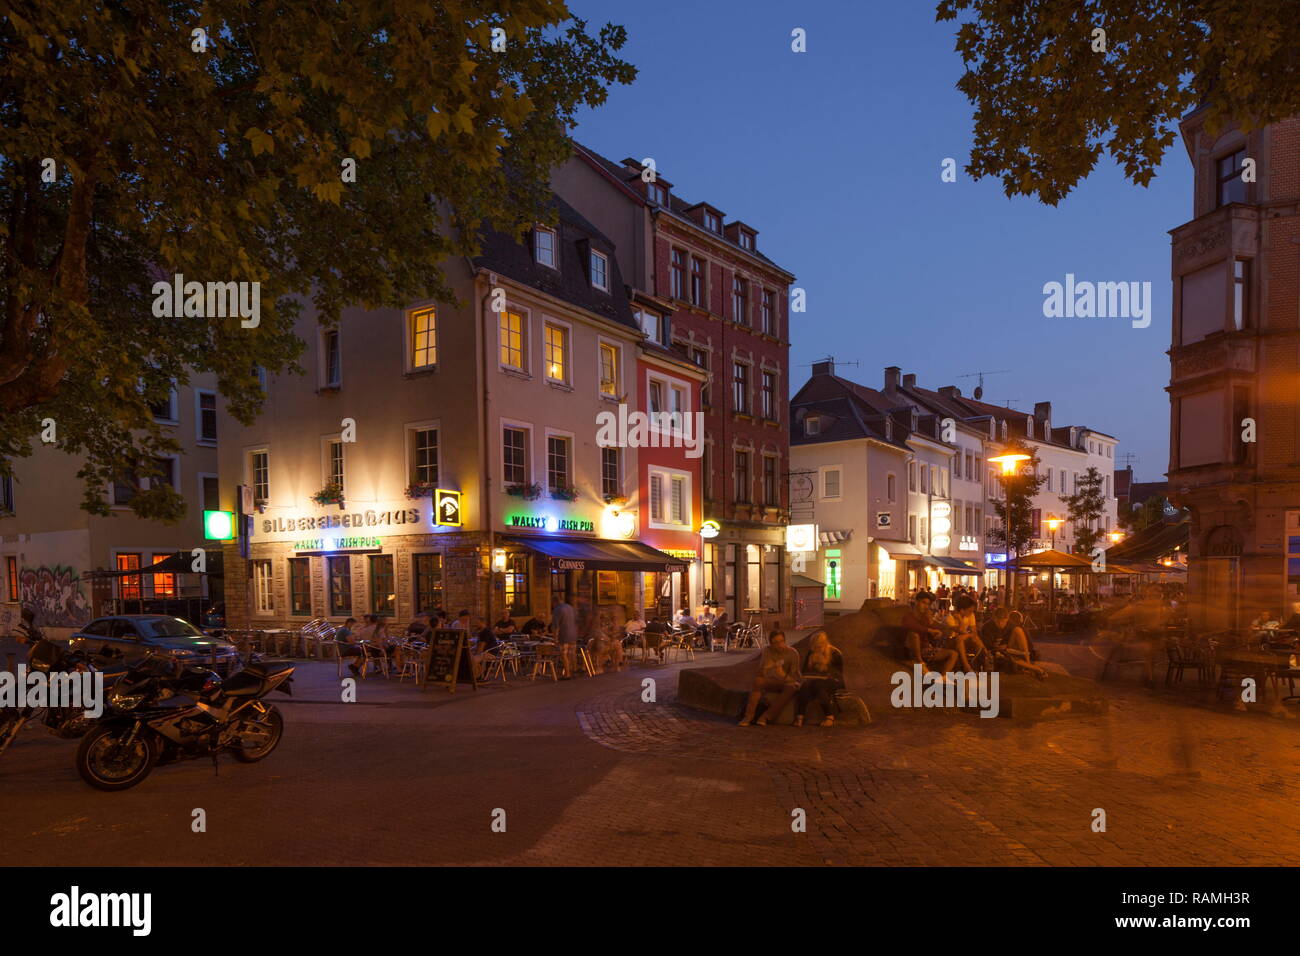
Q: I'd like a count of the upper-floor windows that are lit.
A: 4